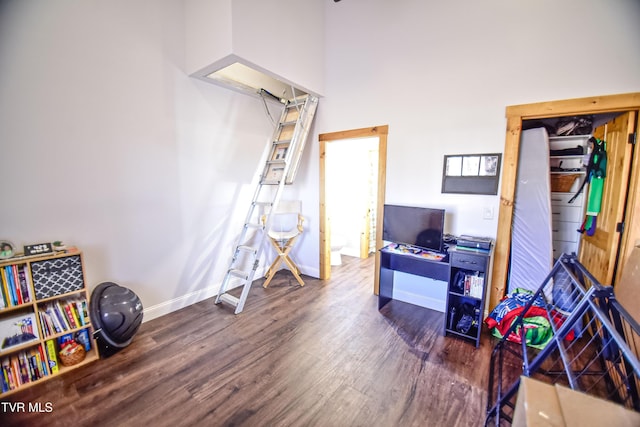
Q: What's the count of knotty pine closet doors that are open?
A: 1